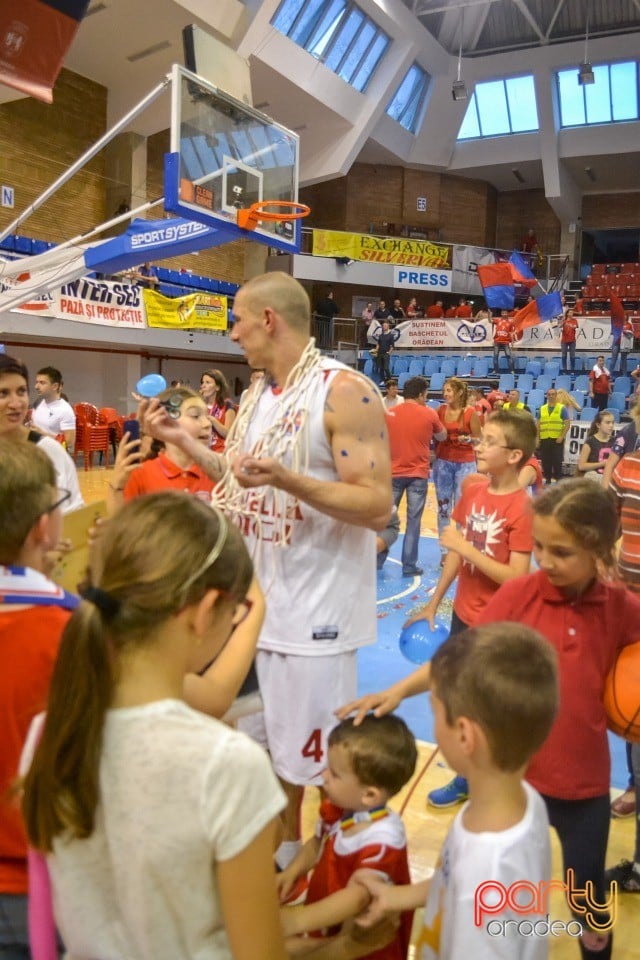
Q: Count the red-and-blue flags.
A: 4